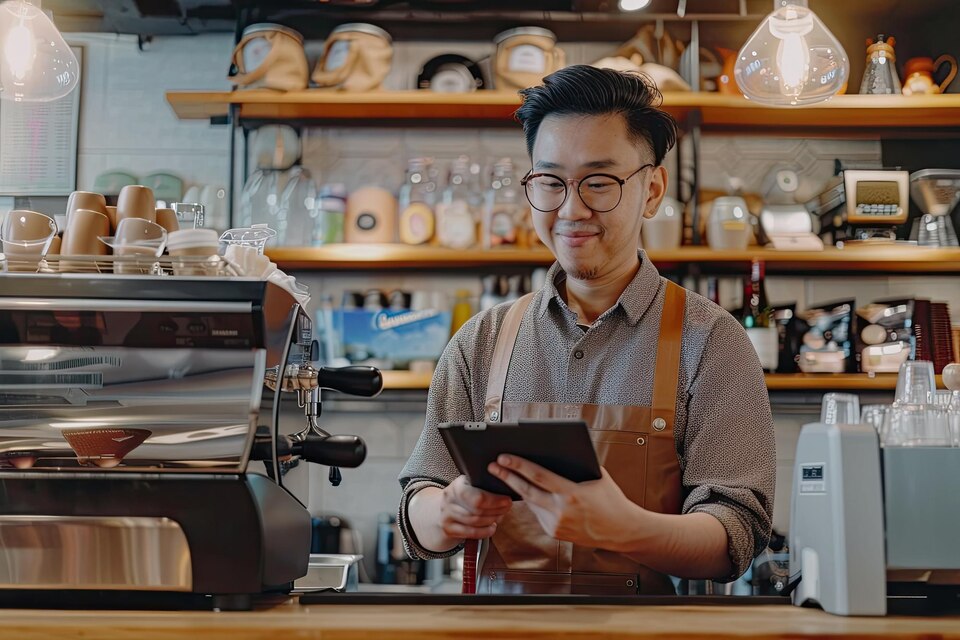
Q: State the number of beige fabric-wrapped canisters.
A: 3